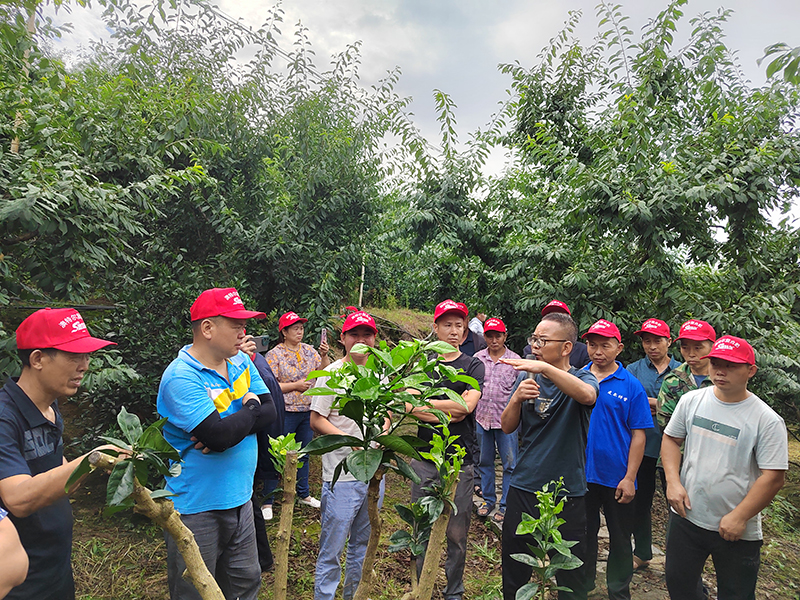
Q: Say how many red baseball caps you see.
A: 12